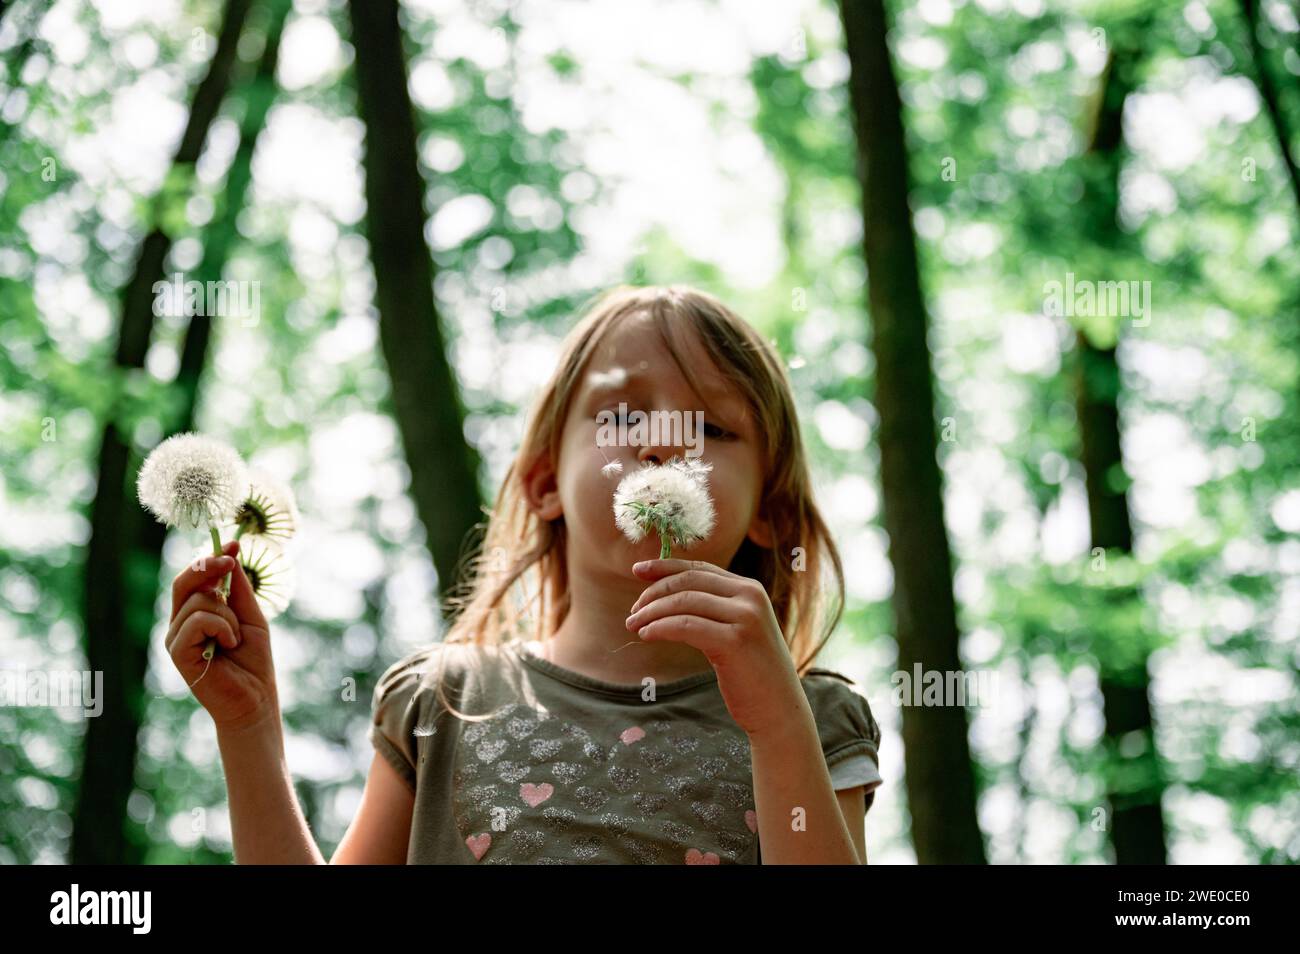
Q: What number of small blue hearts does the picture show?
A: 0